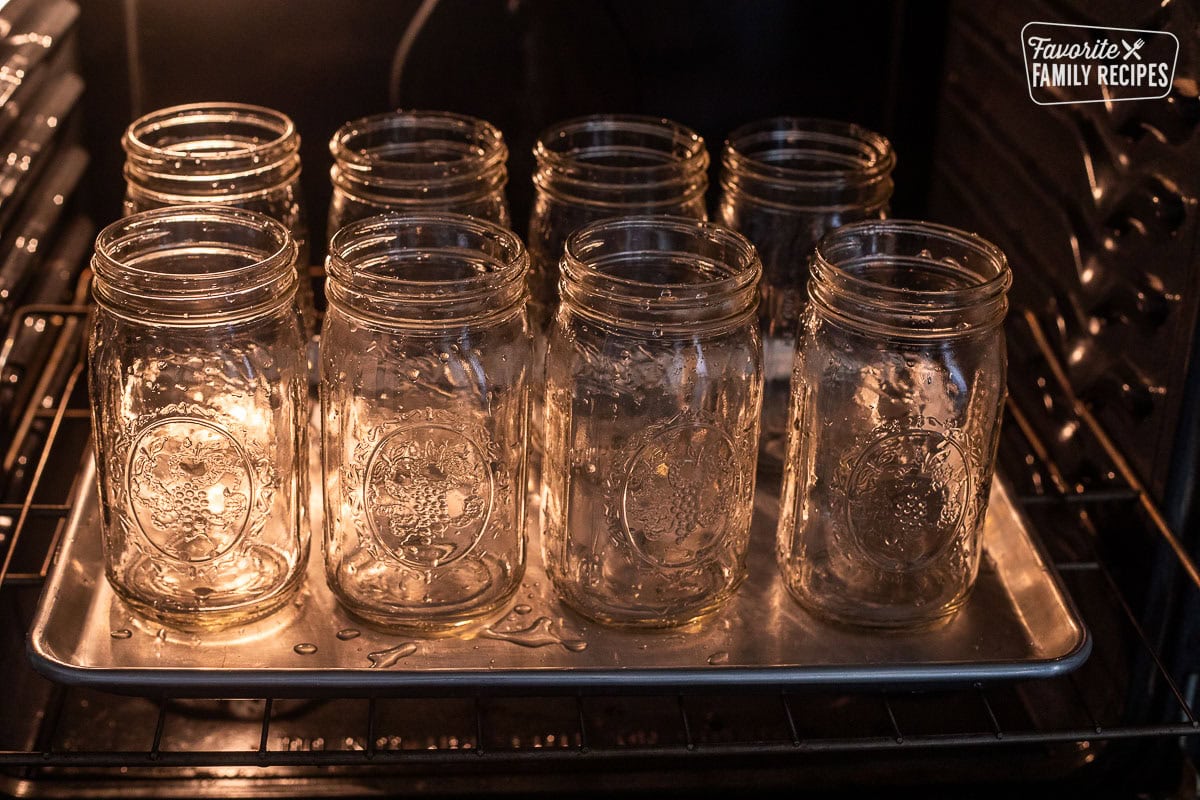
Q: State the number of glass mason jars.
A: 8